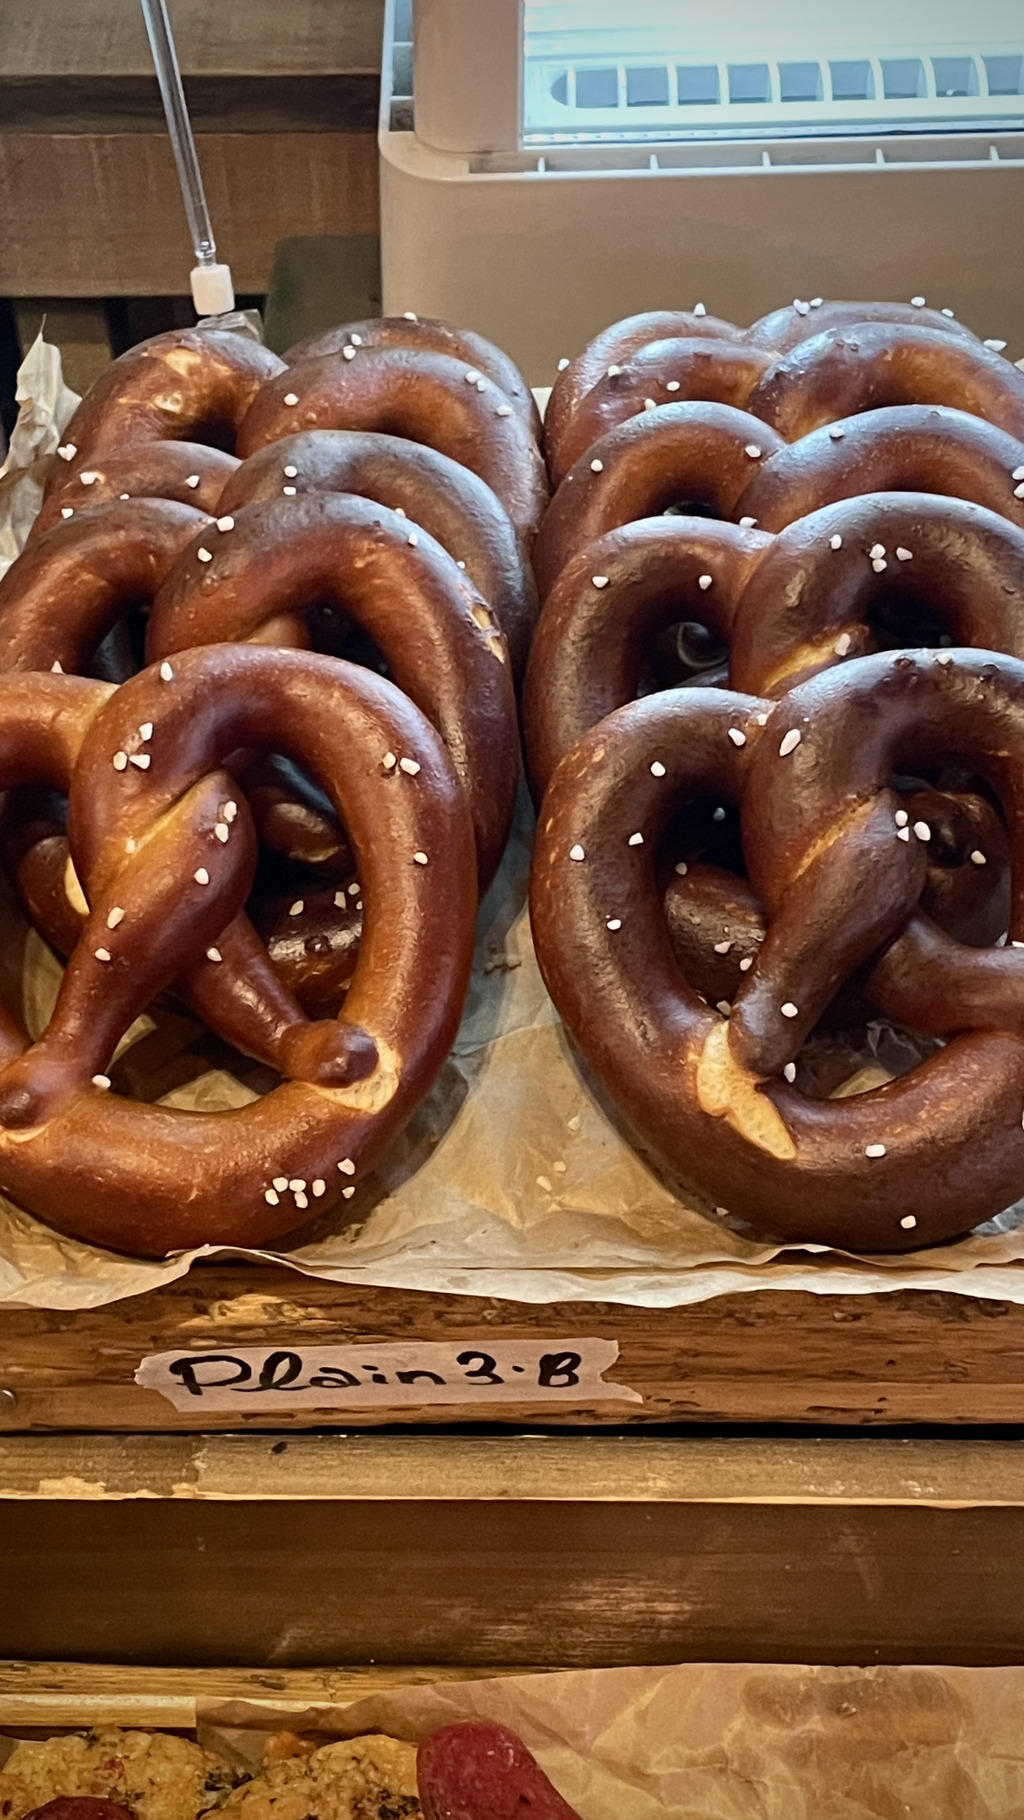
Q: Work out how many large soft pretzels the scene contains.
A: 10